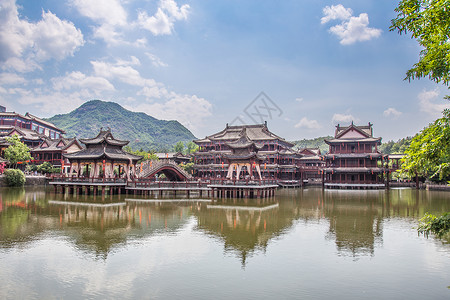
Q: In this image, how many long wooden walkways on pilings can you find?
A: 1